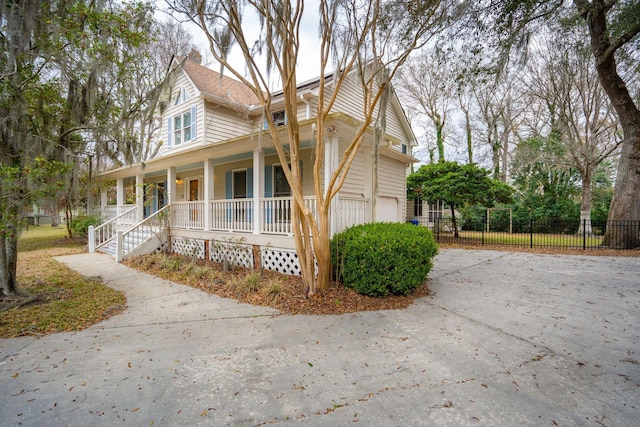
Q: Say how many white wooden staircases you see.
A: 1